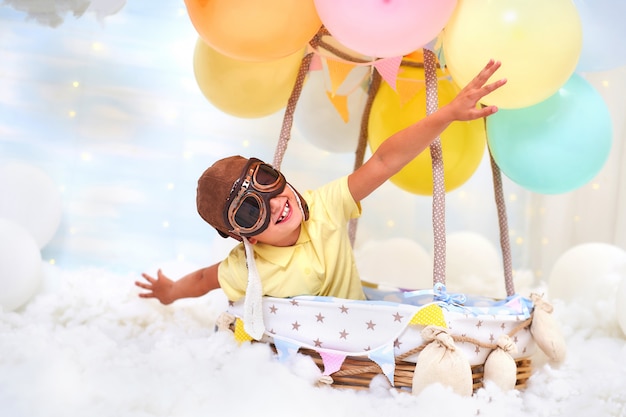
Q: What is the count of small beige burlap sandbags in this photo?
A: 3